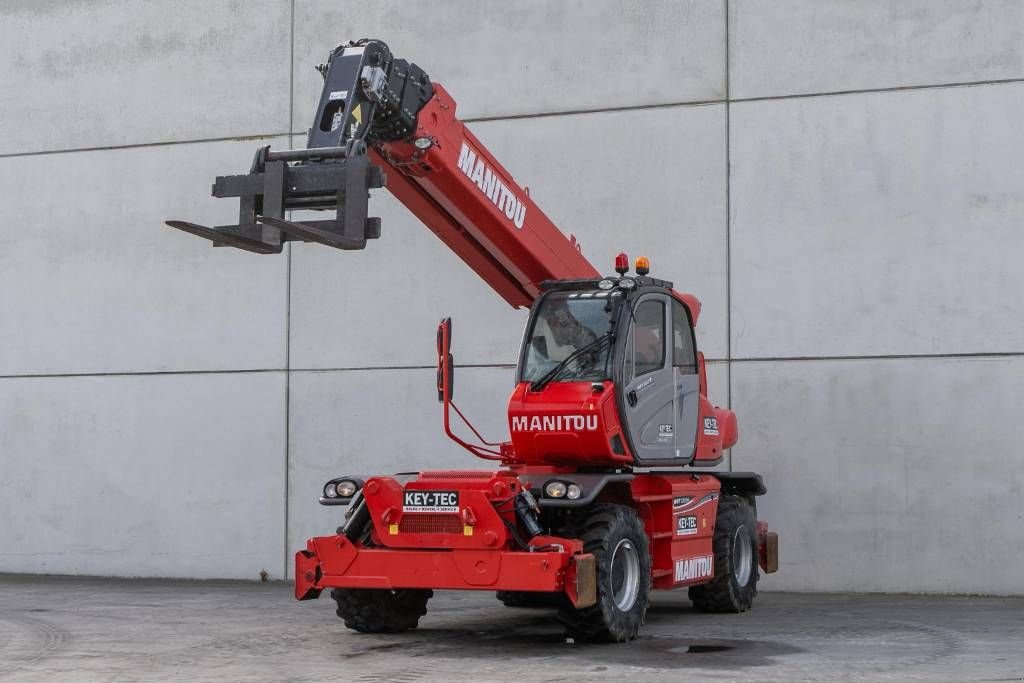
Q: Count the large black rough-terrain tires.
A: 4